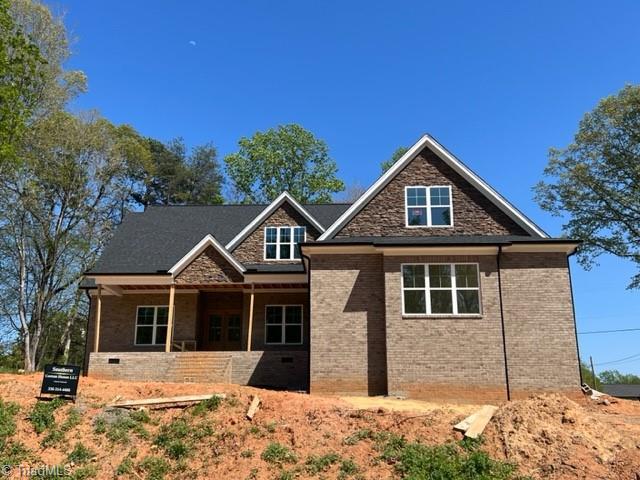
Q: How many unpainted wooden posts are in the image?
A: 3